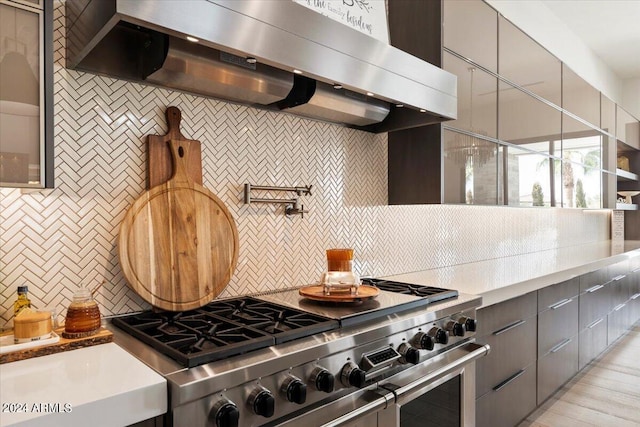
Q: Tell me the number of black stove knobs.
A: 10